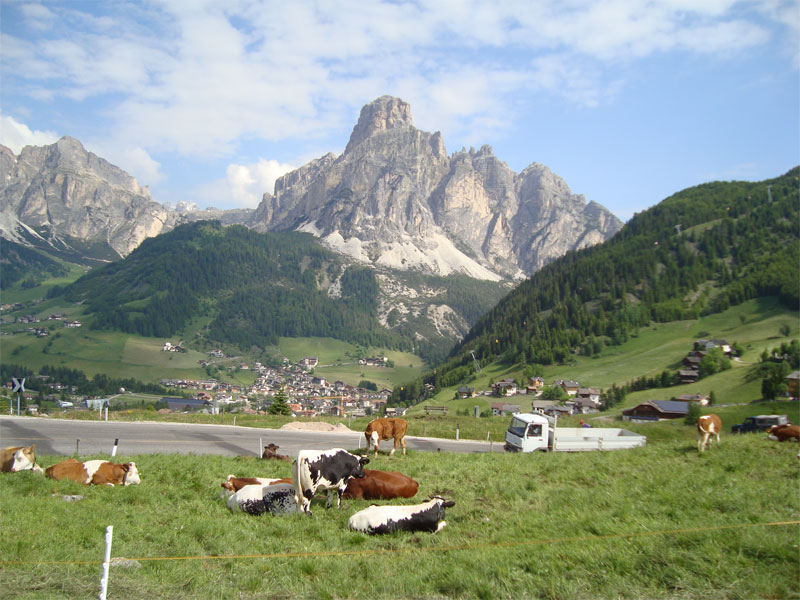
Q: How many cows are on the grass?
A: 11